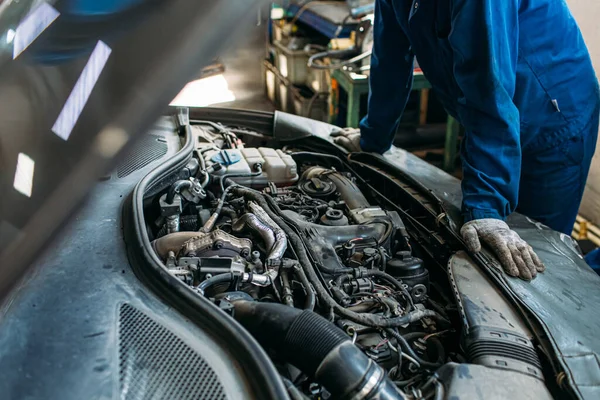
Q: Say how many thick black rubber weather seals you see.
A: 1